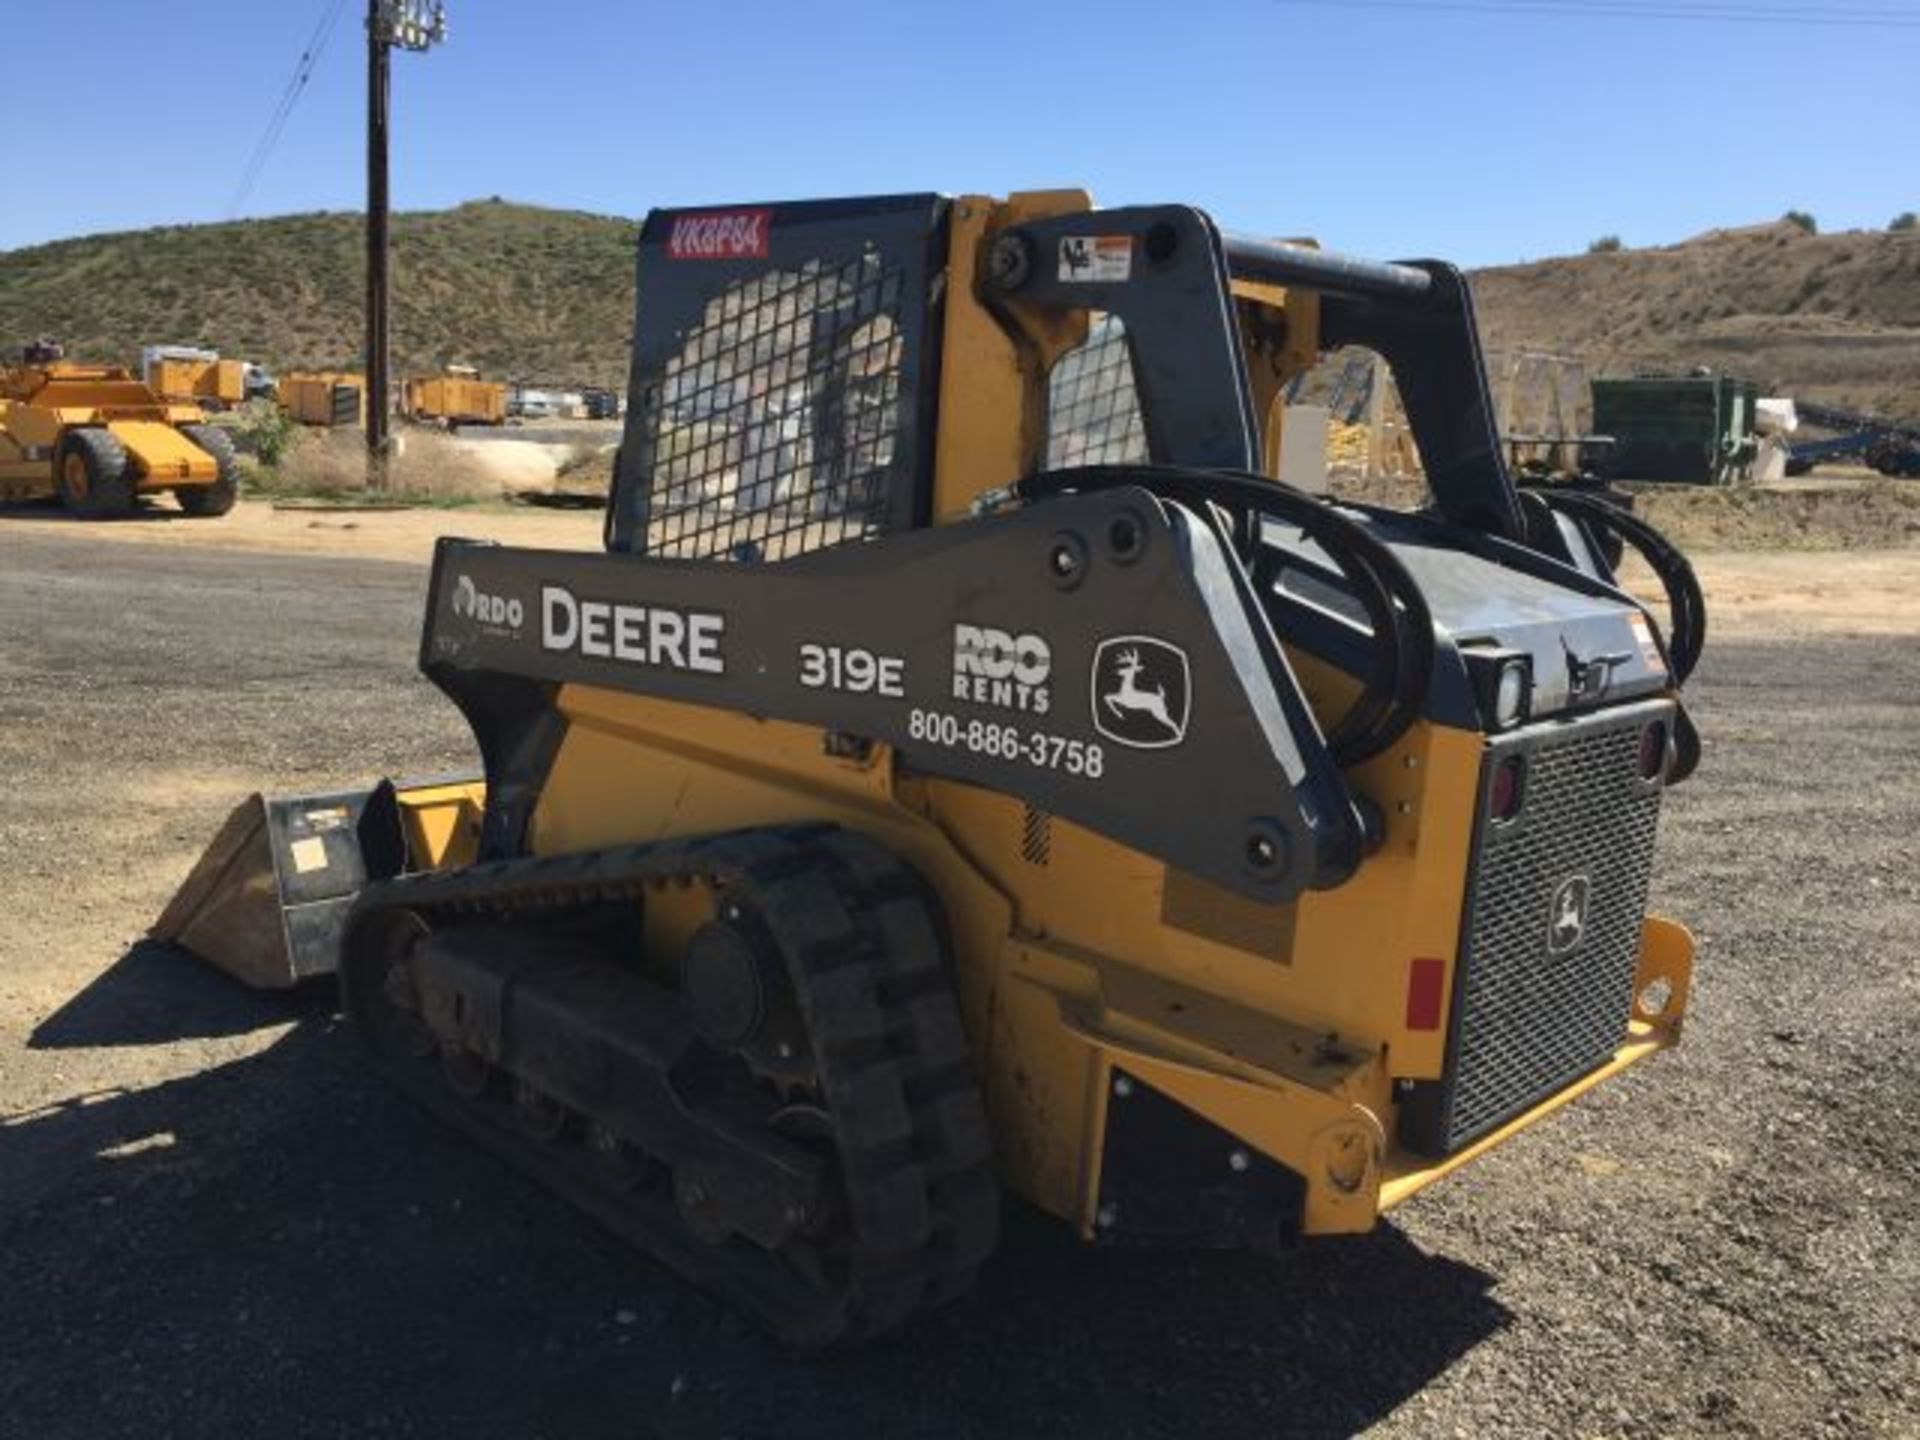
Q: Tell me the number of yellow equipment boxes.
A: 3